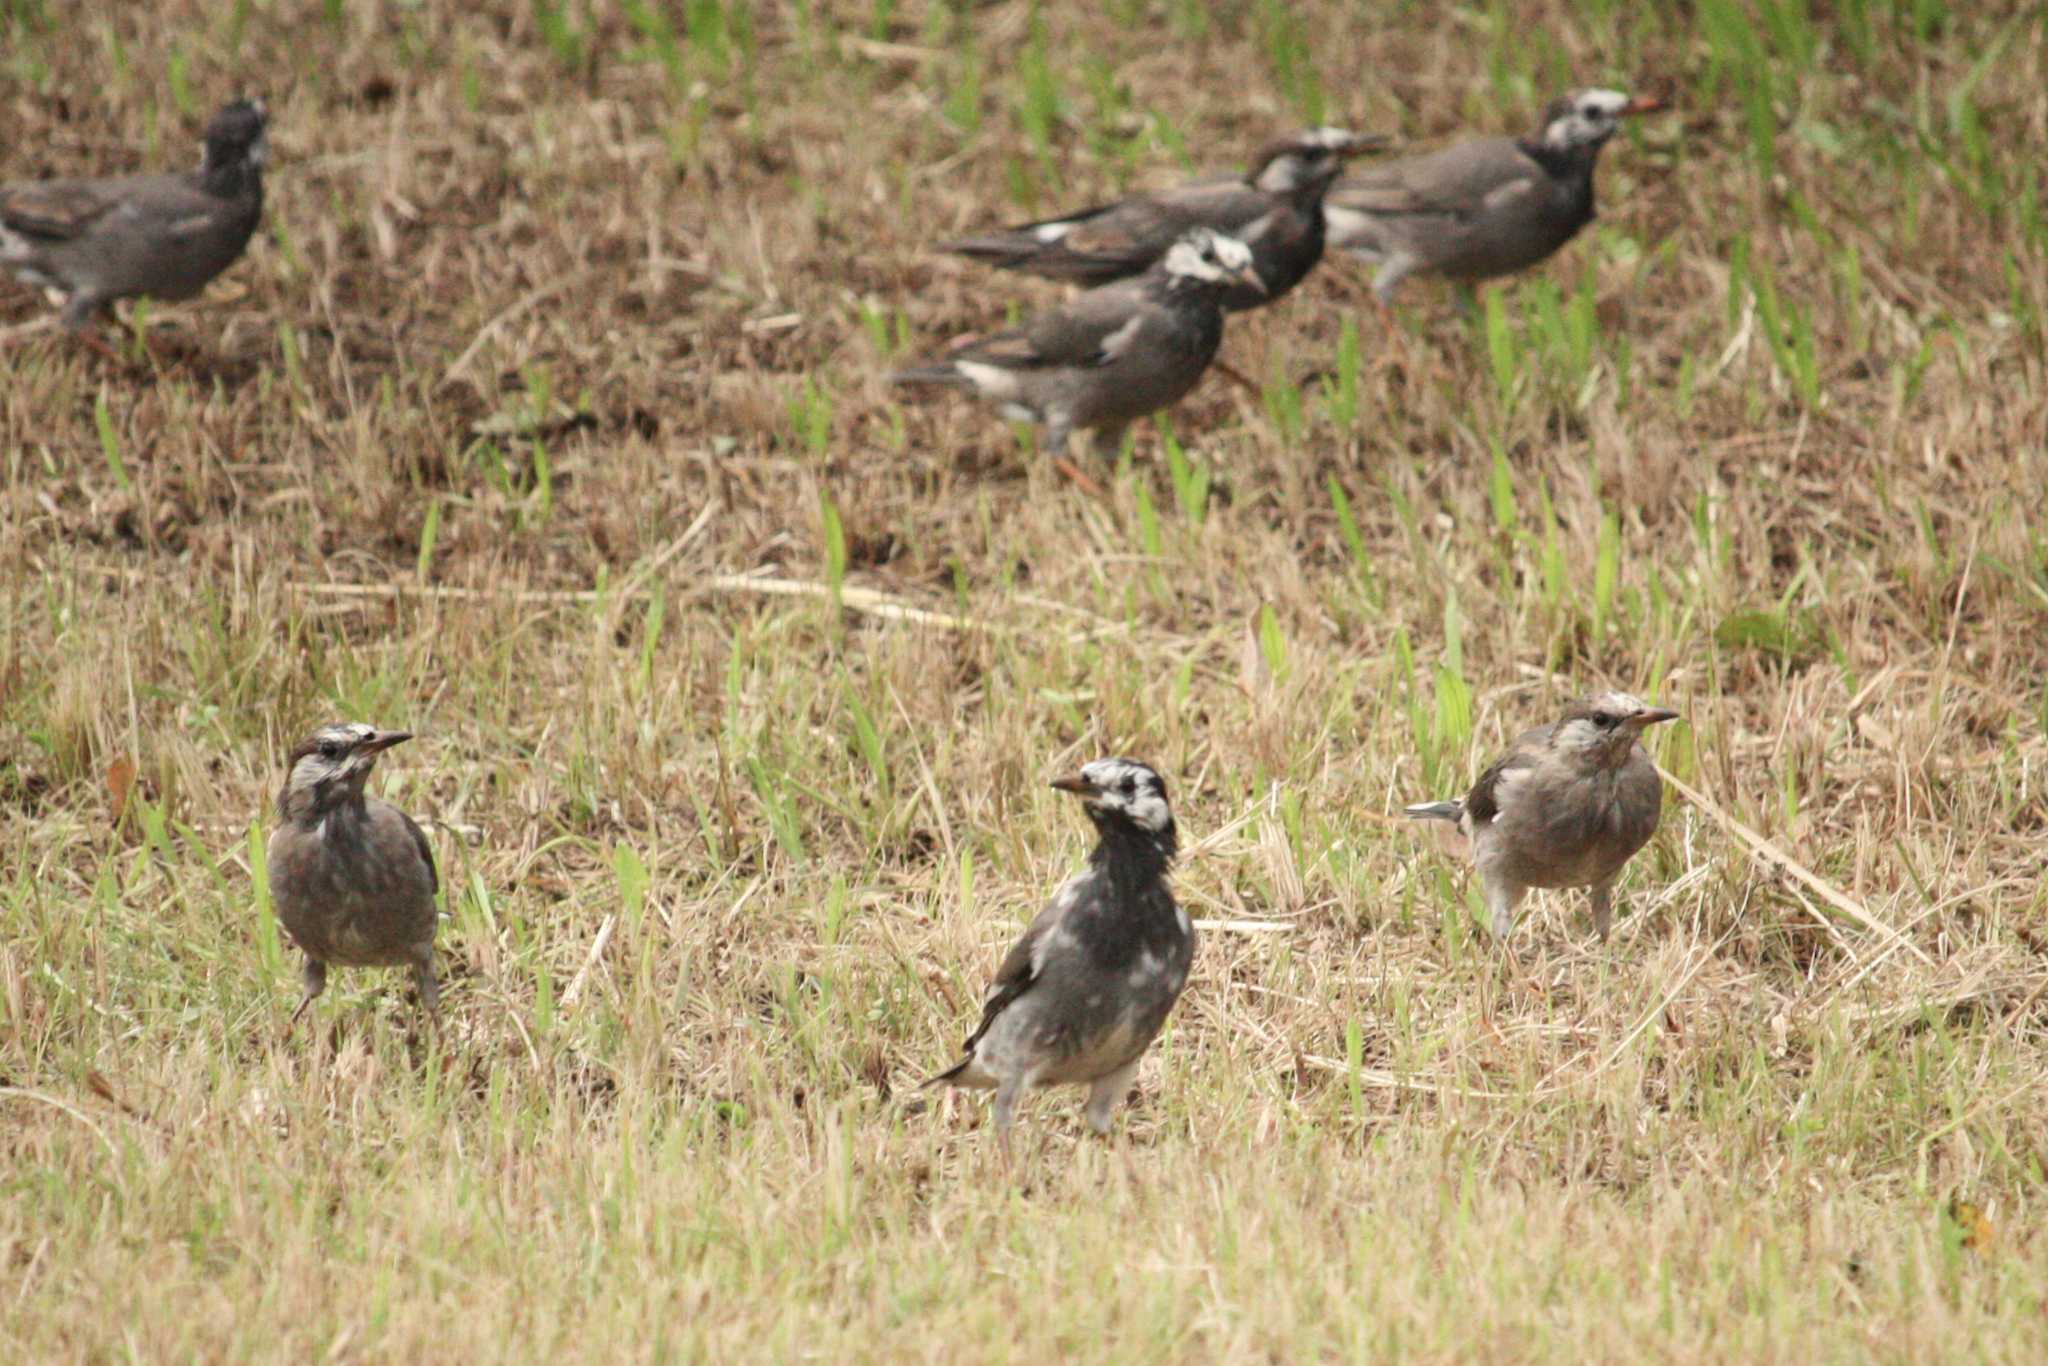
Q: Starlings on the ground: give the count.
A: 7